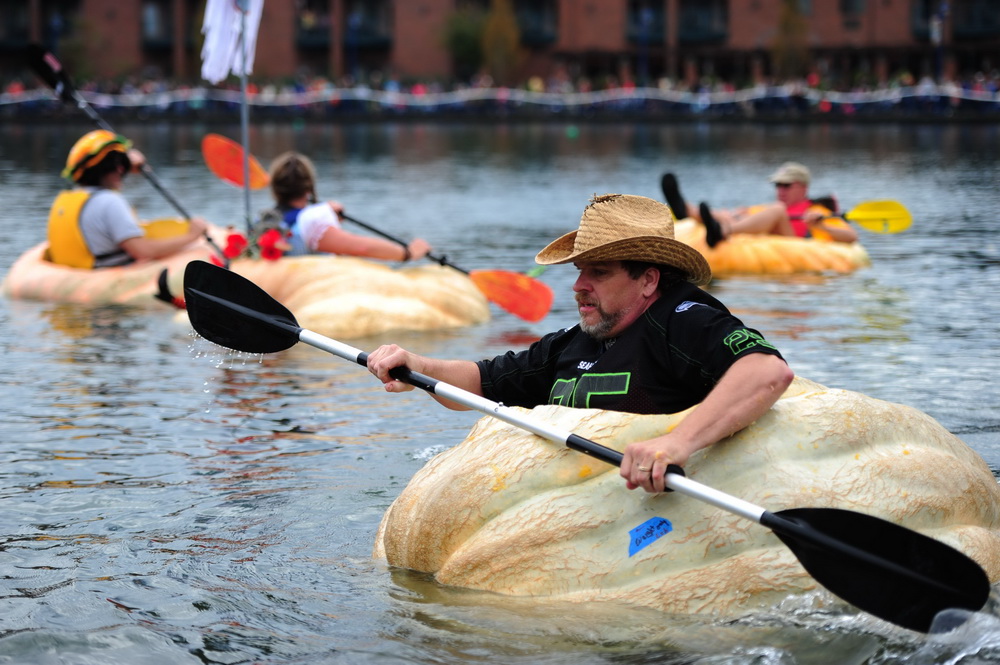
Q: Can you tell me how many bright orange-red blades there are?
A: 2